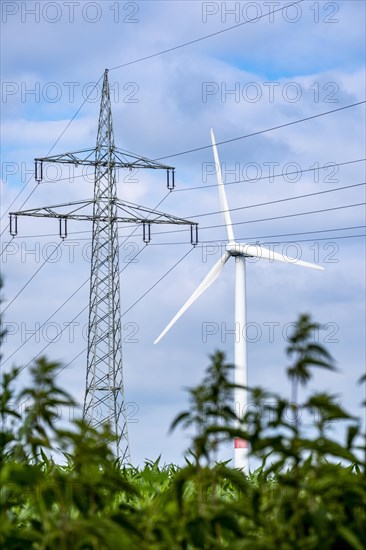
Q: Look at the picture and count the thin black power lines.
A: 7